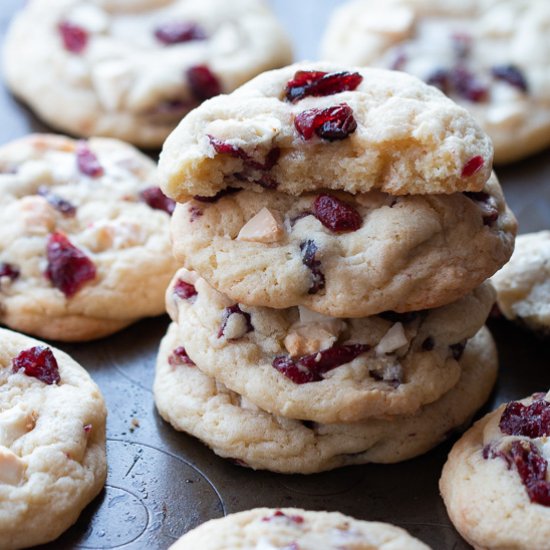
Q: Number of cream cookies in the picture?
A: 11